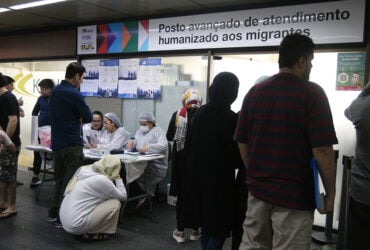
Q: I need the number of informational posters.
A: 5